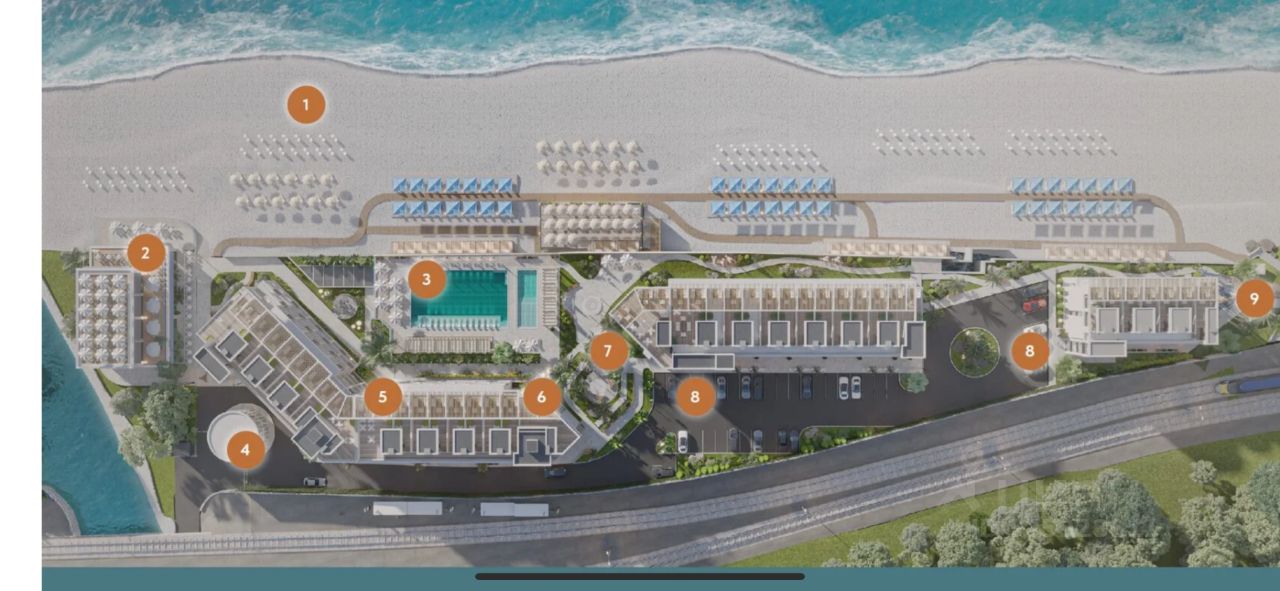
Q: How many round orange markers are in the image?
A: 10